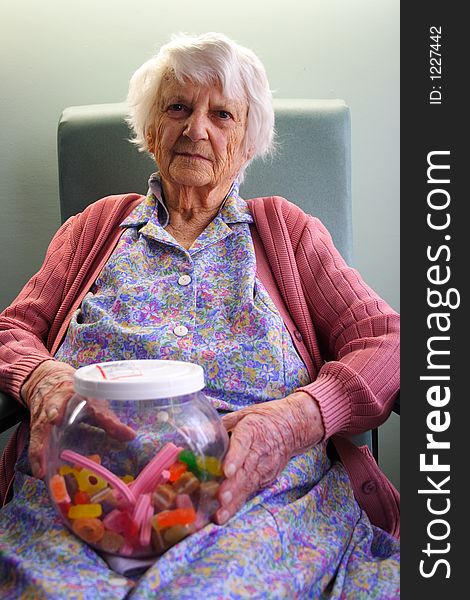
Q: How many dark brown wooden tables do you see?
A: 0